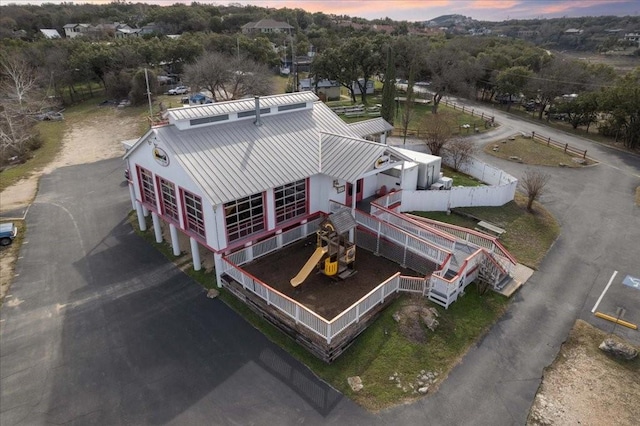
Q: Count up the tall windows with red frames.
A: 5